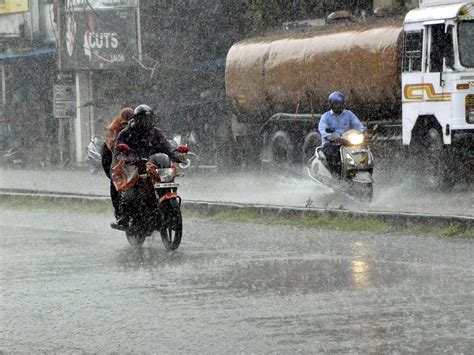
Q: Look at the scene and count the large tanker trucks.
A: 1